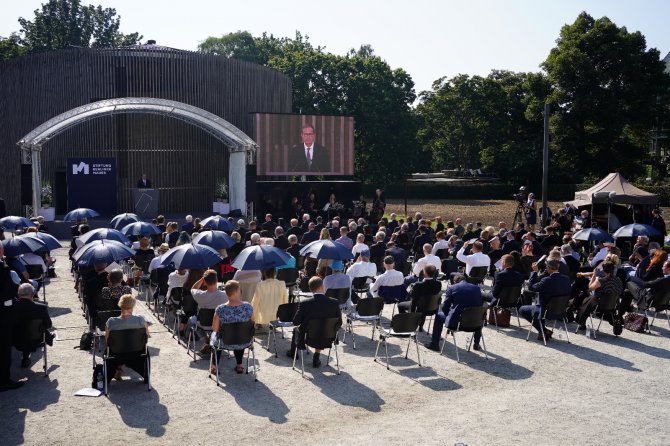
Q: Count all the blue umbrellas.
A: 15